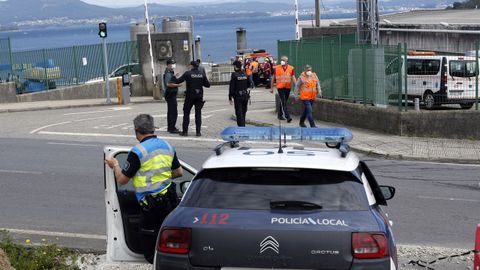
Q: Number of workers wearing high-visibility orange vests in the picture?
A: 2